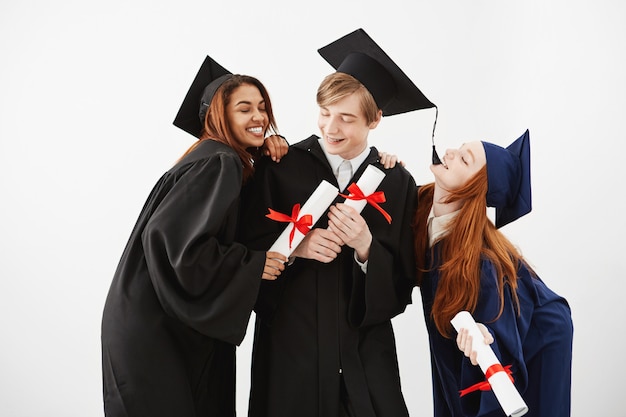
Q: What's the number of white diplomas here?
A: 3